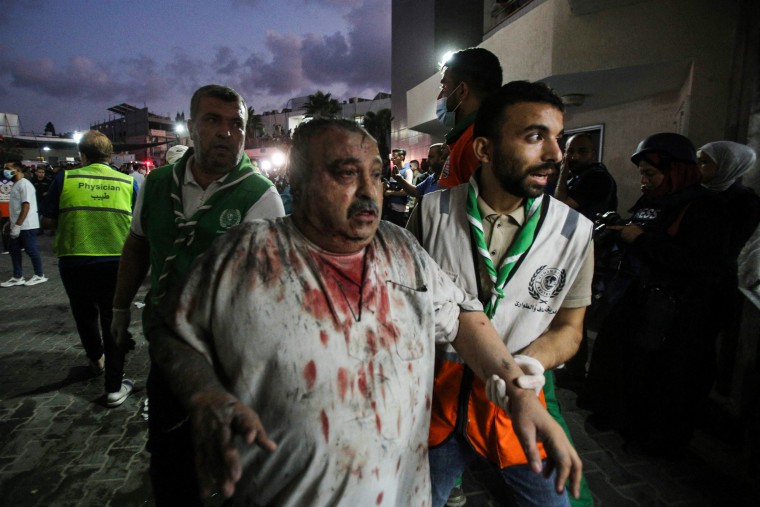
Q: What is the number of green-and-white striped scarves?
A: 2